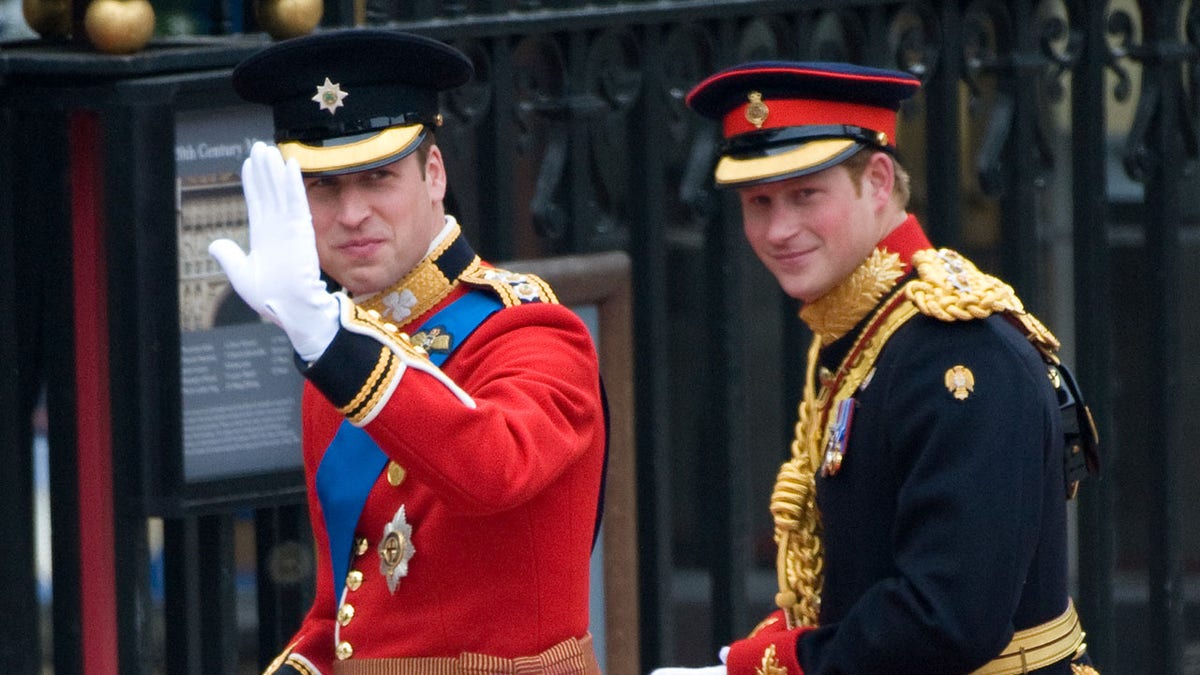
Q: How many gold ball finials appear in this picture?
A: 3